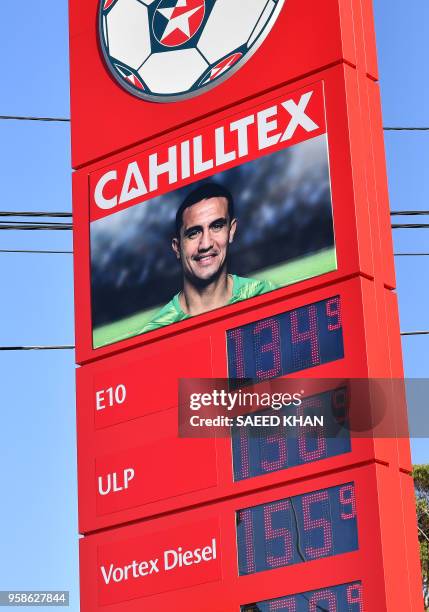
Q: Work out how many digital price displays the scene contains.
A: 4